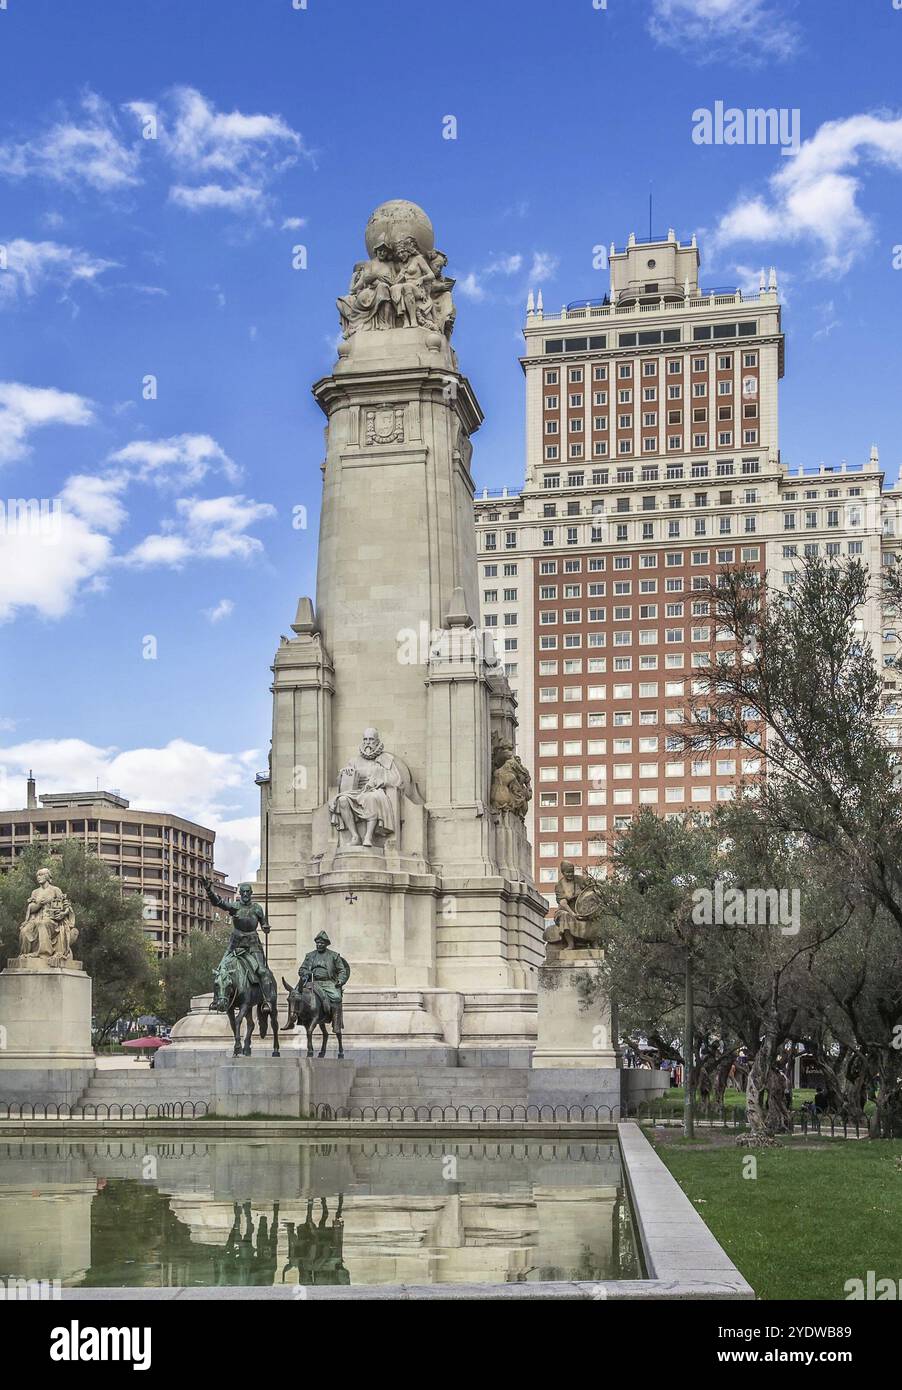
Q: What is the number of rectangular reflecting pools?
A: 1